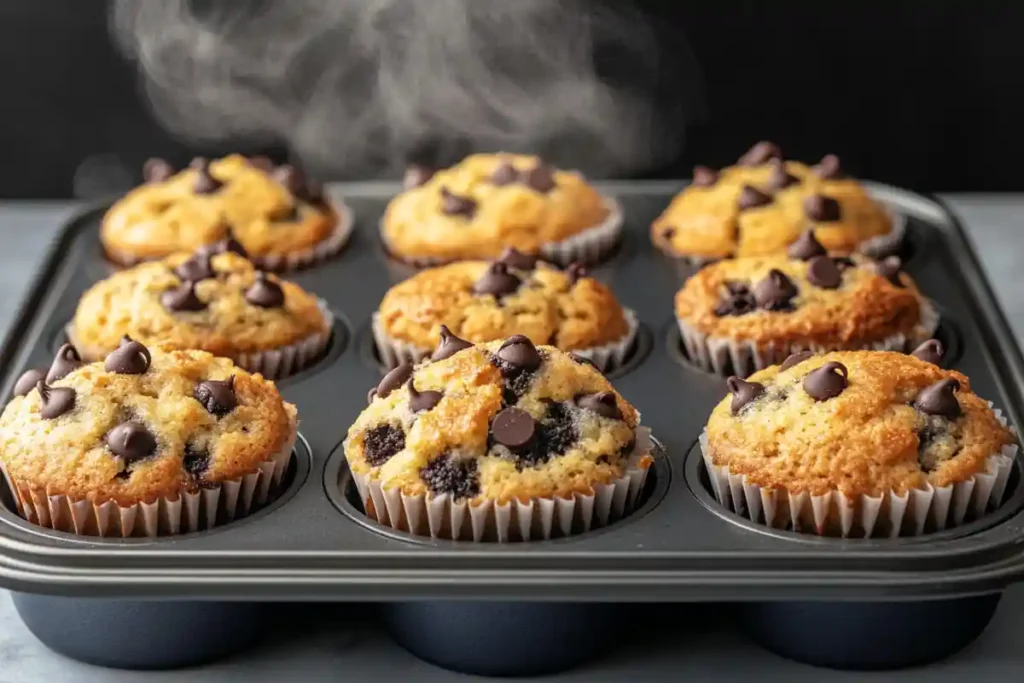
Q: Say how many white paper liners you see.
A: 9